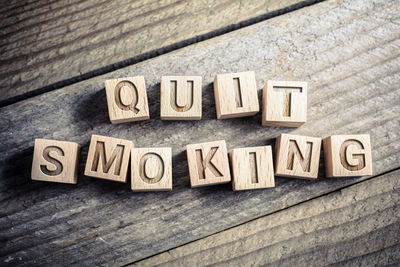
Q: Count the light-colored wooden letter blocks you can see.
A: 11